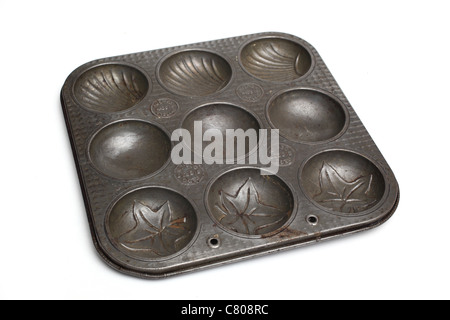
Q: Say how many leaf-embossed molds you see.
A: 3